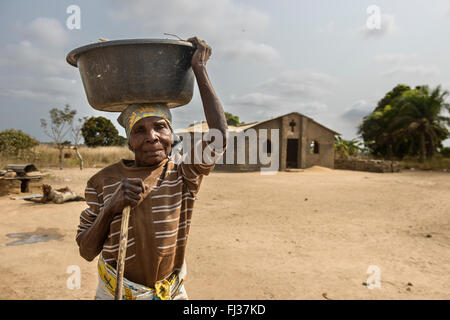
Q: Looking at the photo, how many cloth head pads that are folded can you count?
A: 1